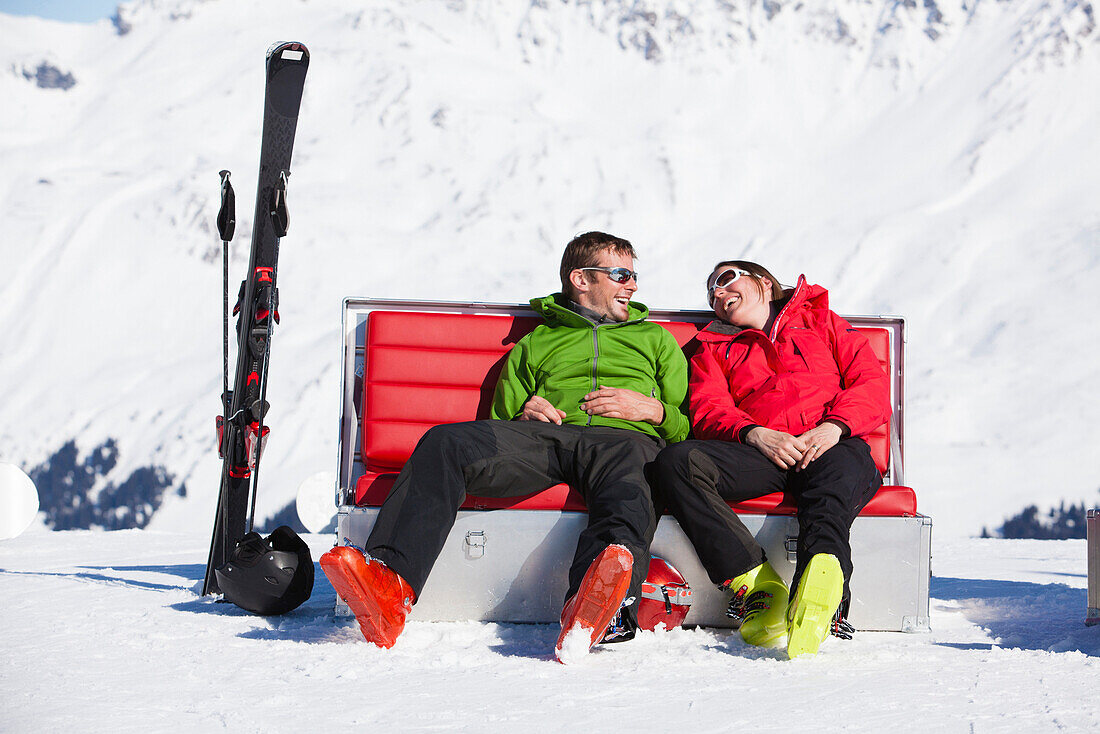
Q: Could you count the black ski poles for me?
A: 2